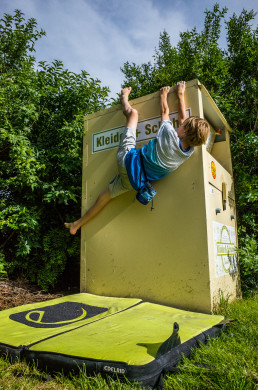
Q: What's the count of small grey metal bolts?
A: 2